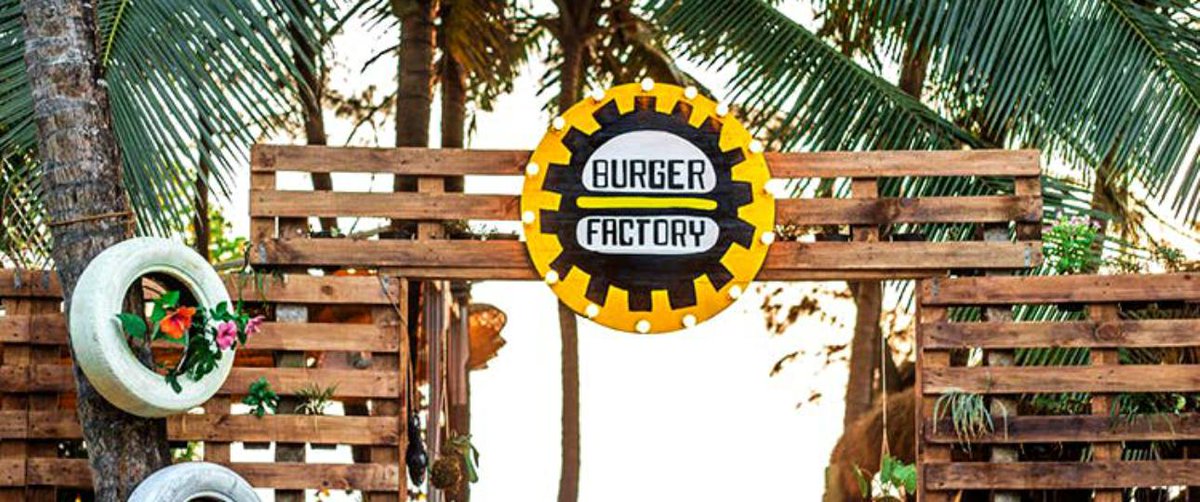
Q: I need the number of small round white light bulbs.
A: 15